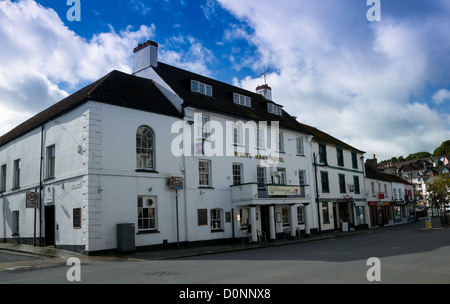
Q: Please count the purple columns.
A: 0